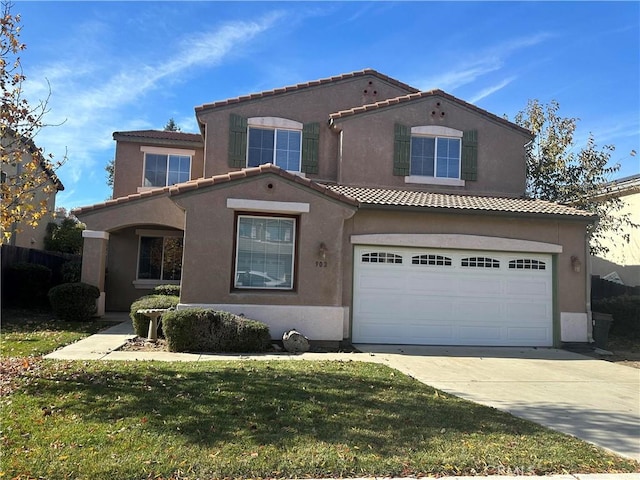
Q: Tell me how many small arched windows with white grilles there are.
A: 4